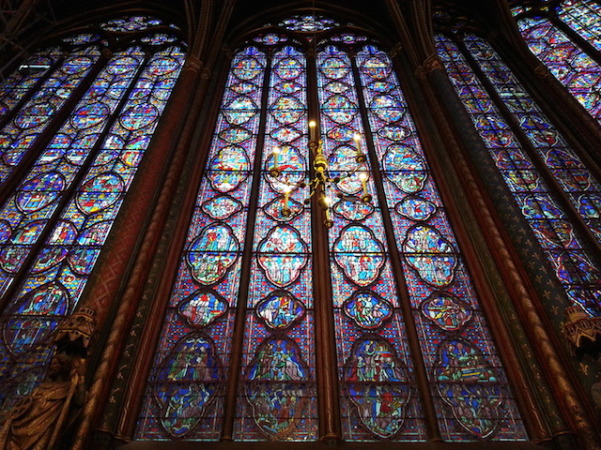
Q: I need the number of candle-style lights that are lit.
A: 6